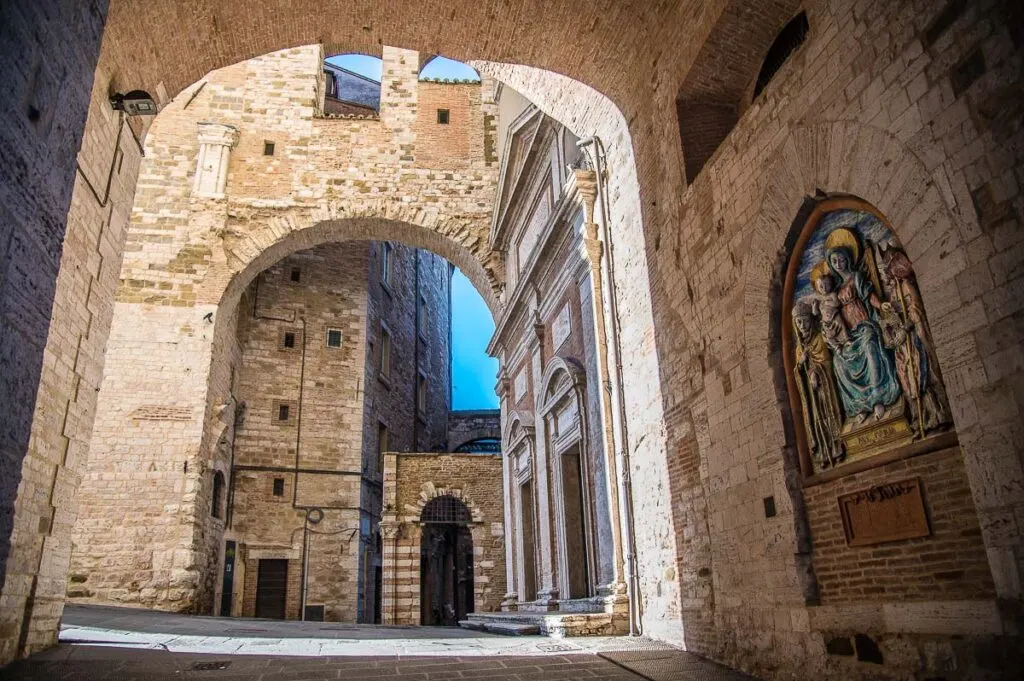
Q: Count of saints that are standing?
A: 2